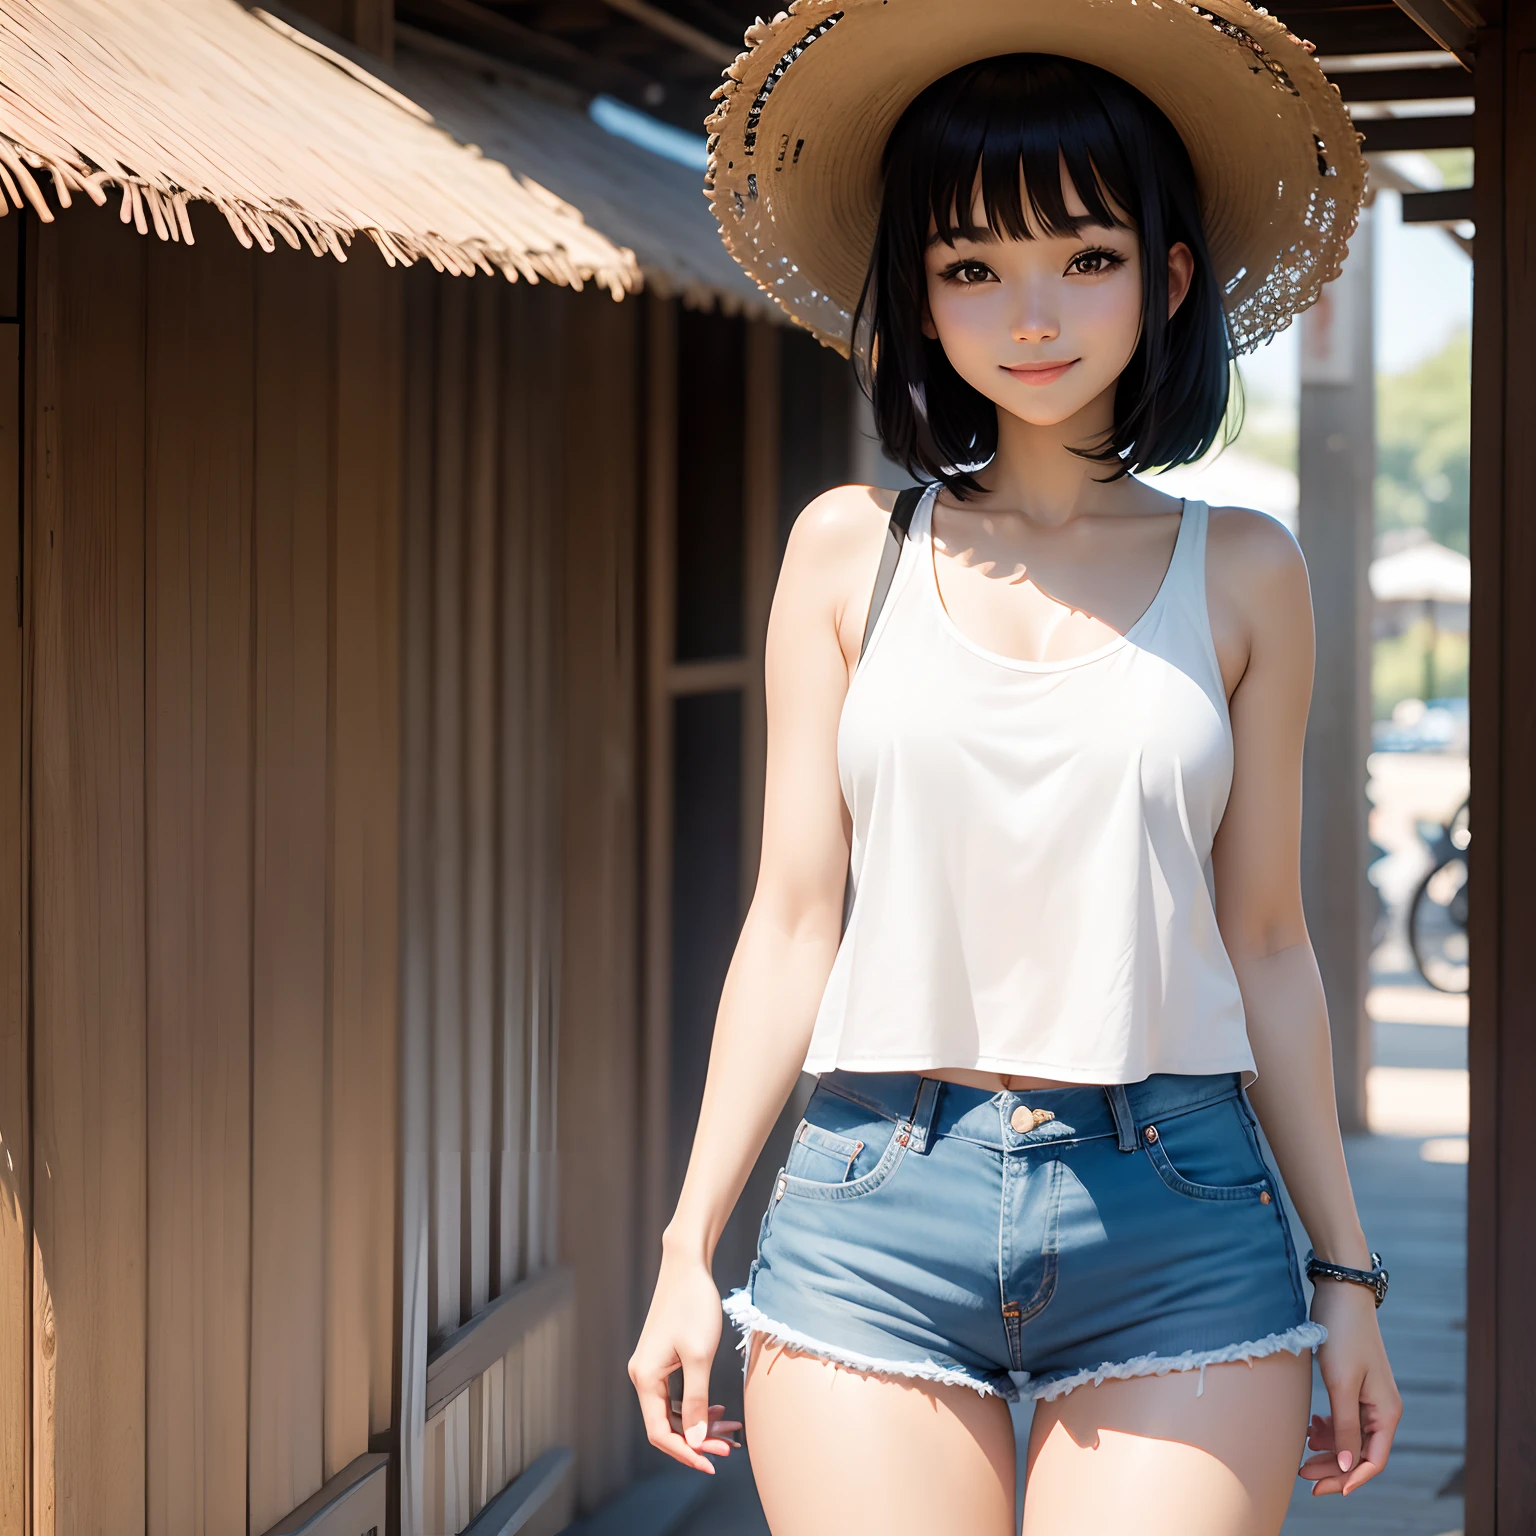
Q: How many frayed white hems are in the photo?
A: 2